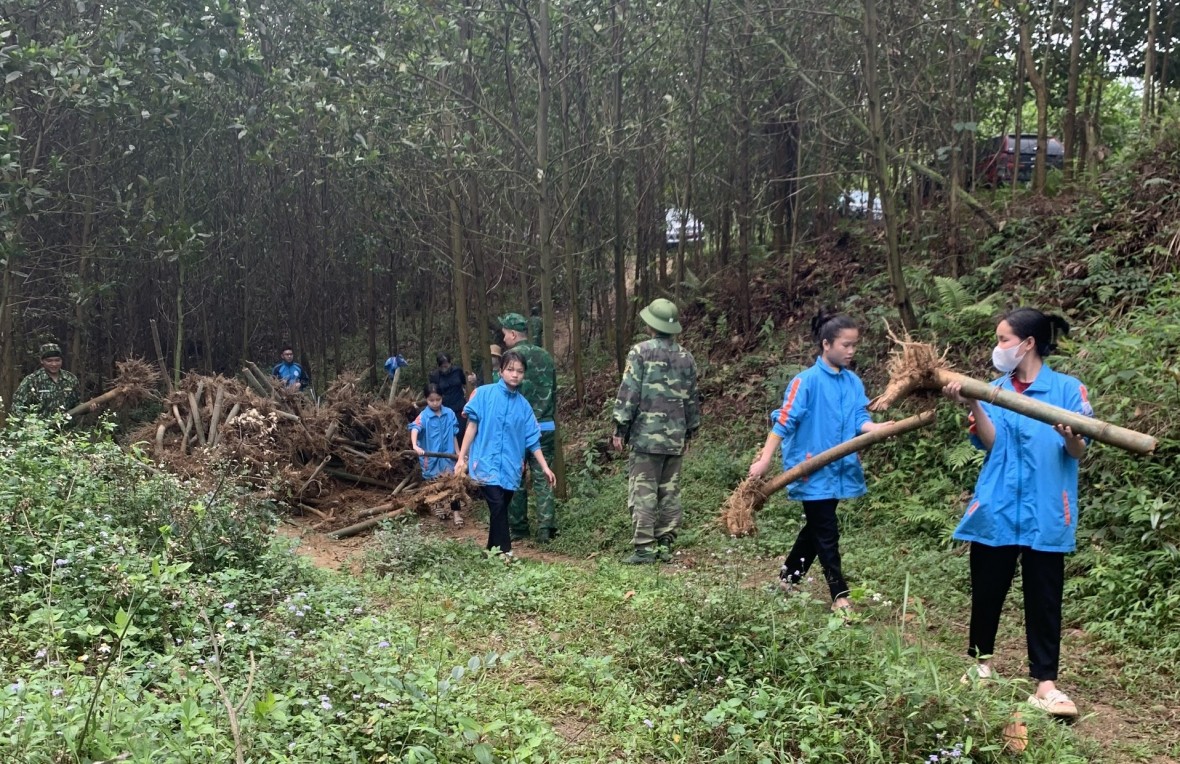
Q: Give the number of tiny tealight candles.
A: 0